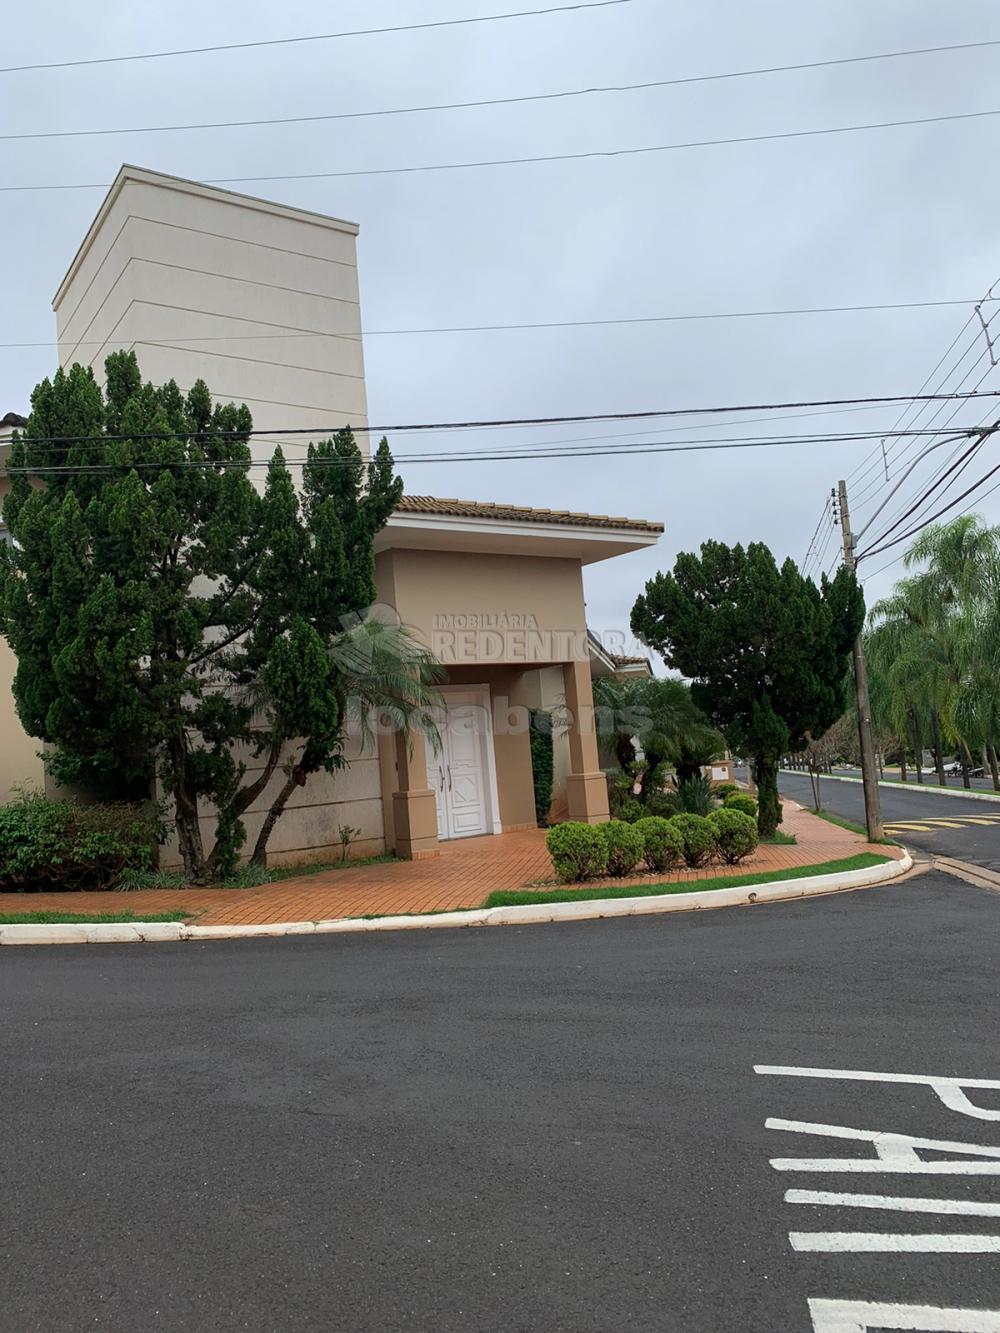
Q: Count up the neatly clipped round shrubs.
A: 5